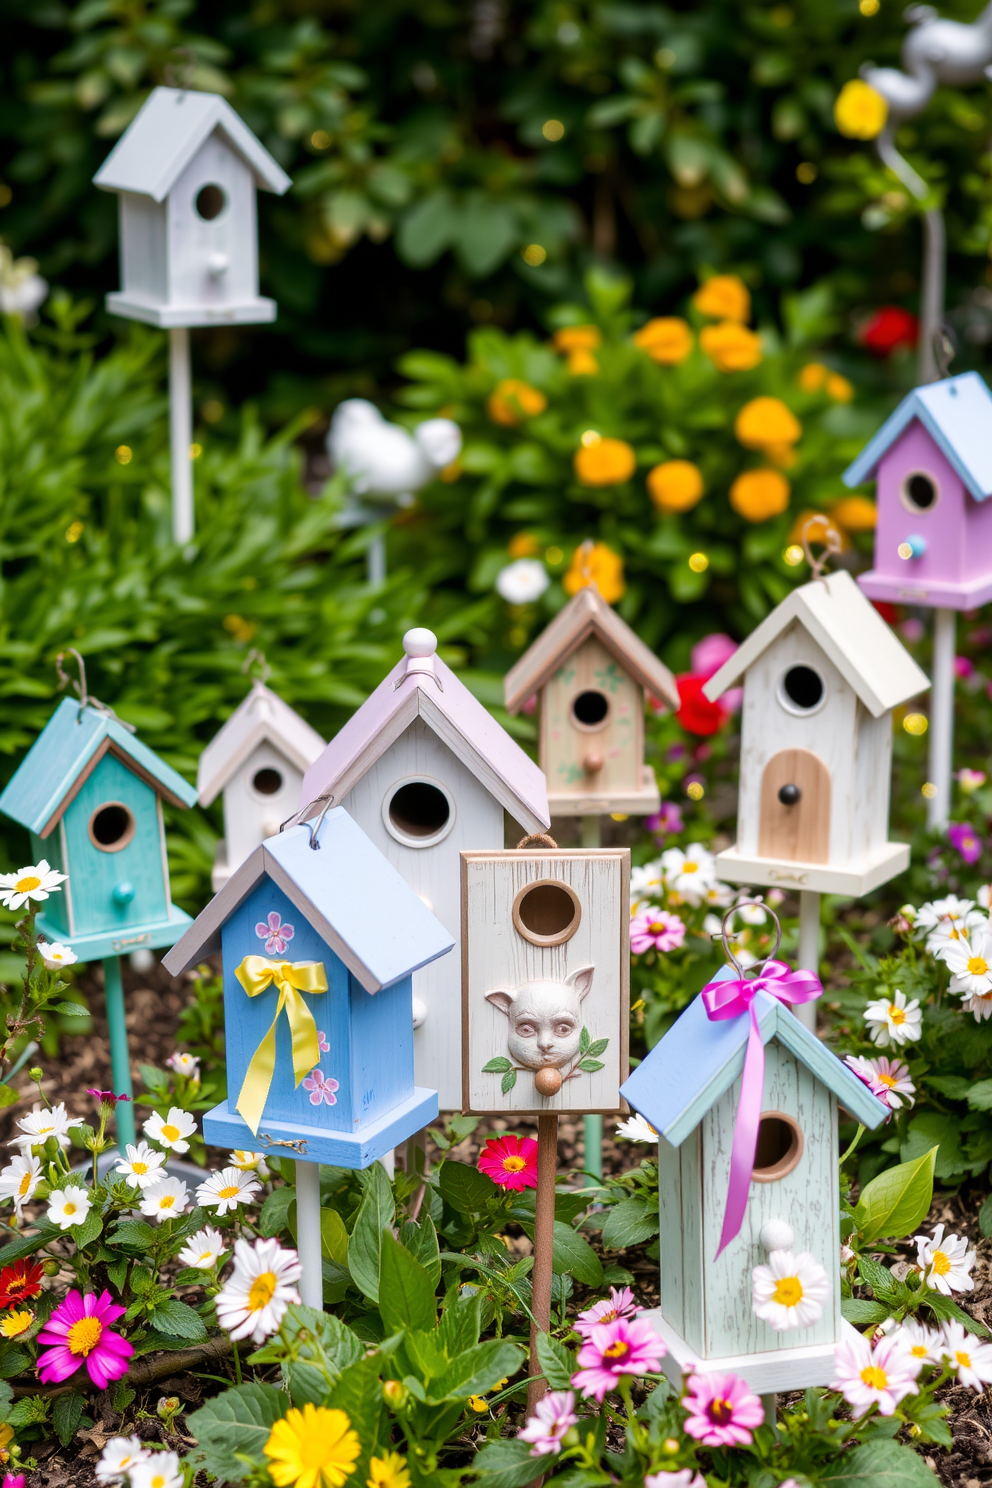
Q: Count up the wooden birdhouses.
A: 10